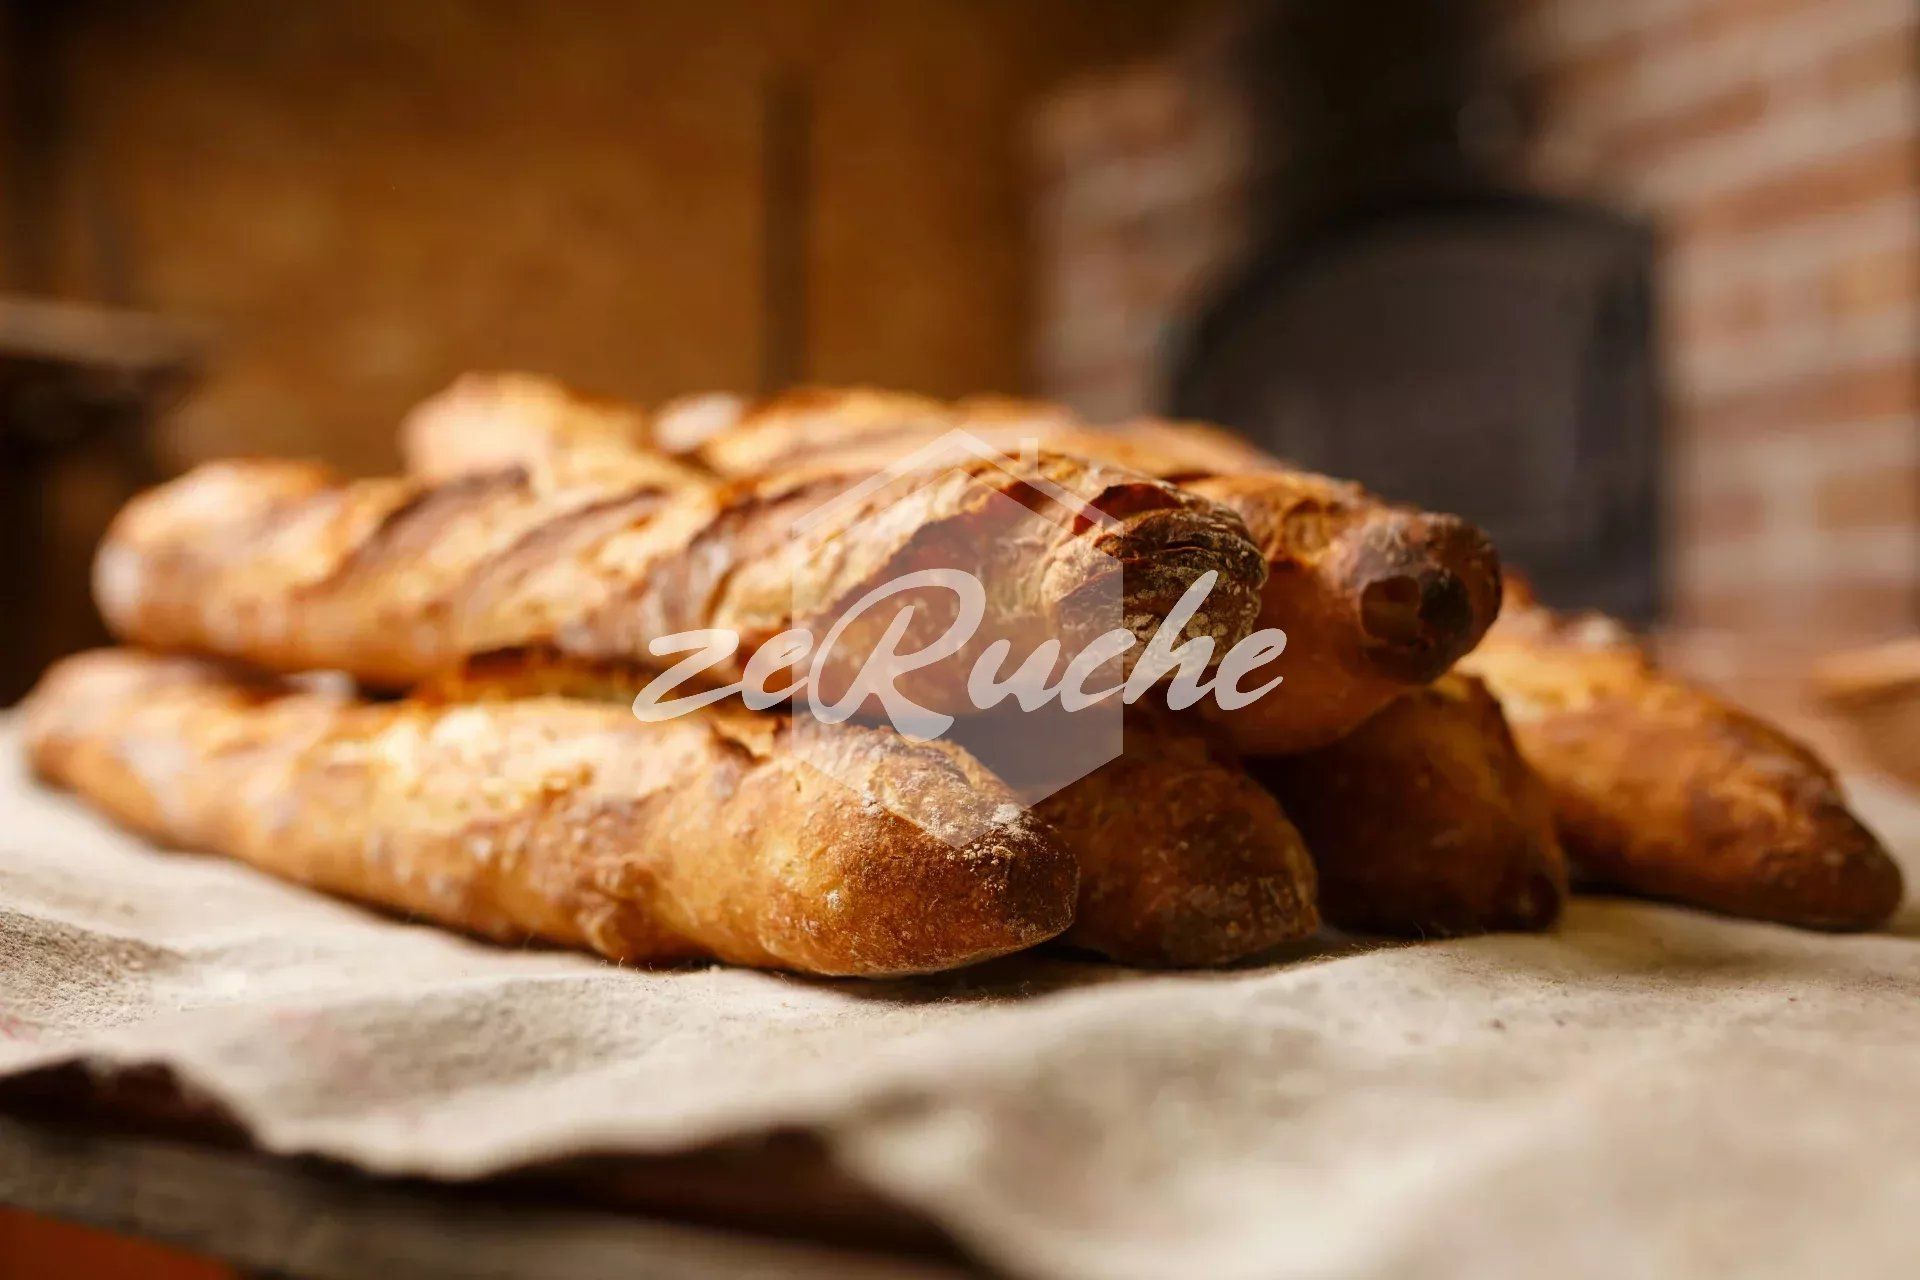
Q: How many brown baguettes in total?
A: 6